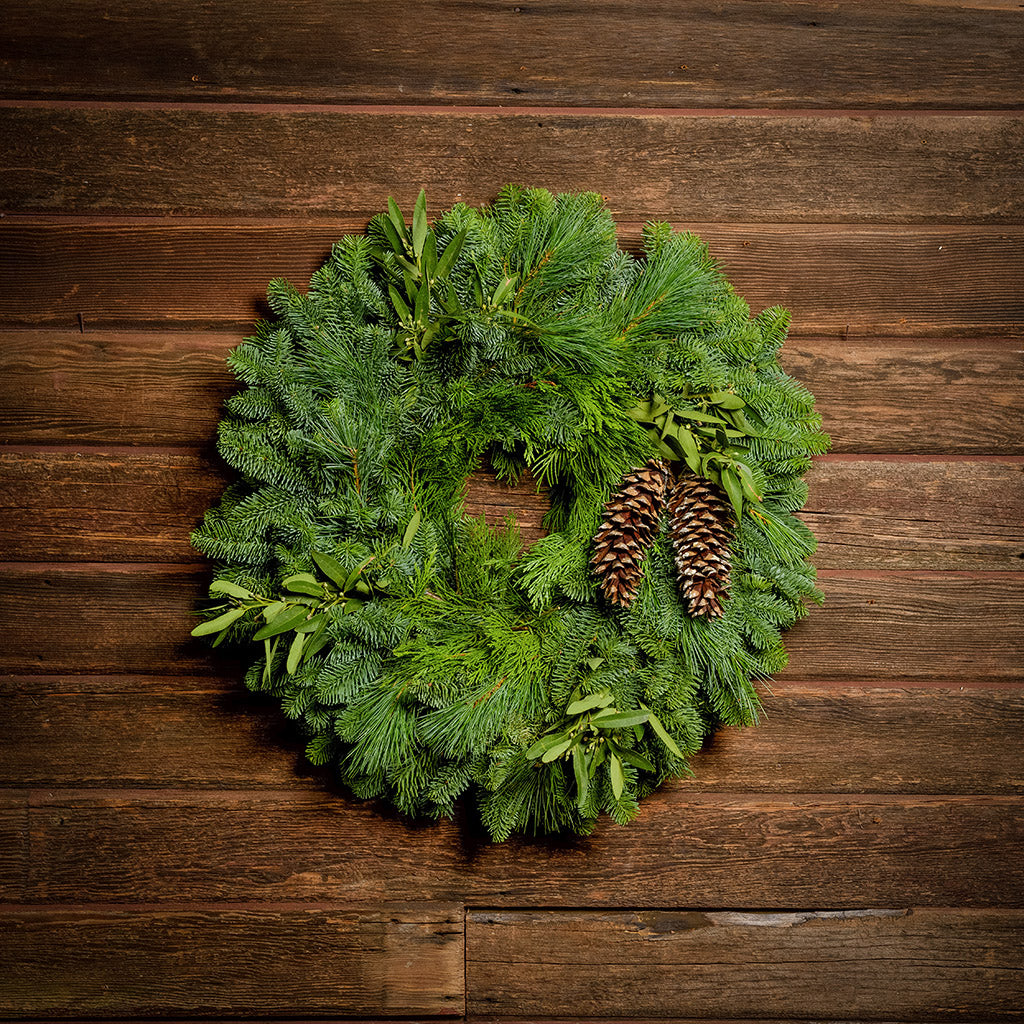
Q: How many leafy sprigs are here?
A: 4